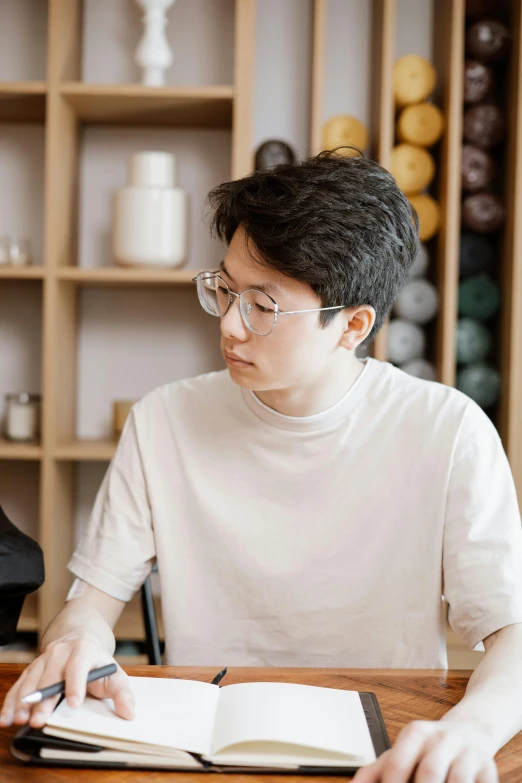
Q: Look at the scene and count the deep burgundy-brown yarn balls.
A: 5